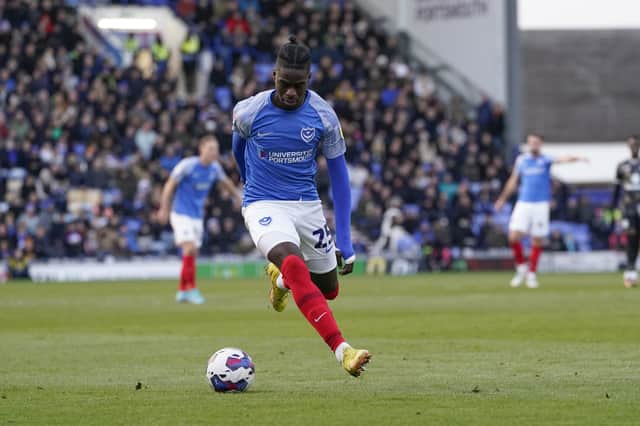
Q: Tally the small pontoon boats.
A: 0